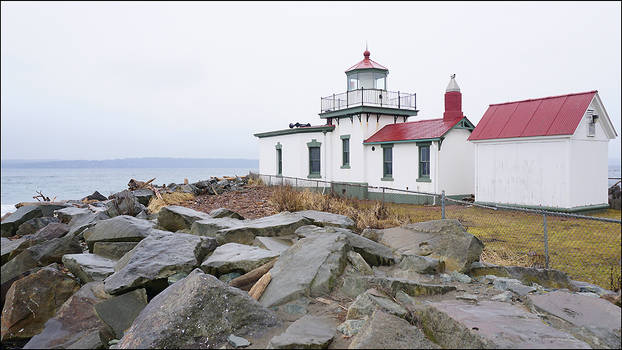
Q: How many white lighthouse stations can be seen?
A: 1